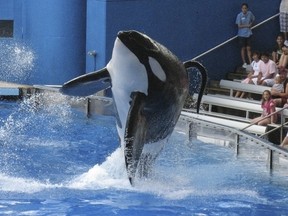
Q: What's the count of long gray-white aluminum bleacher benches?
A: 3